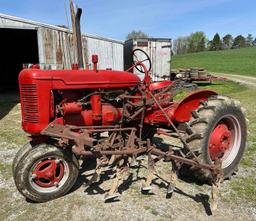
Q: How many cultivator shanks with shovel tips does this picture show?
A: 5